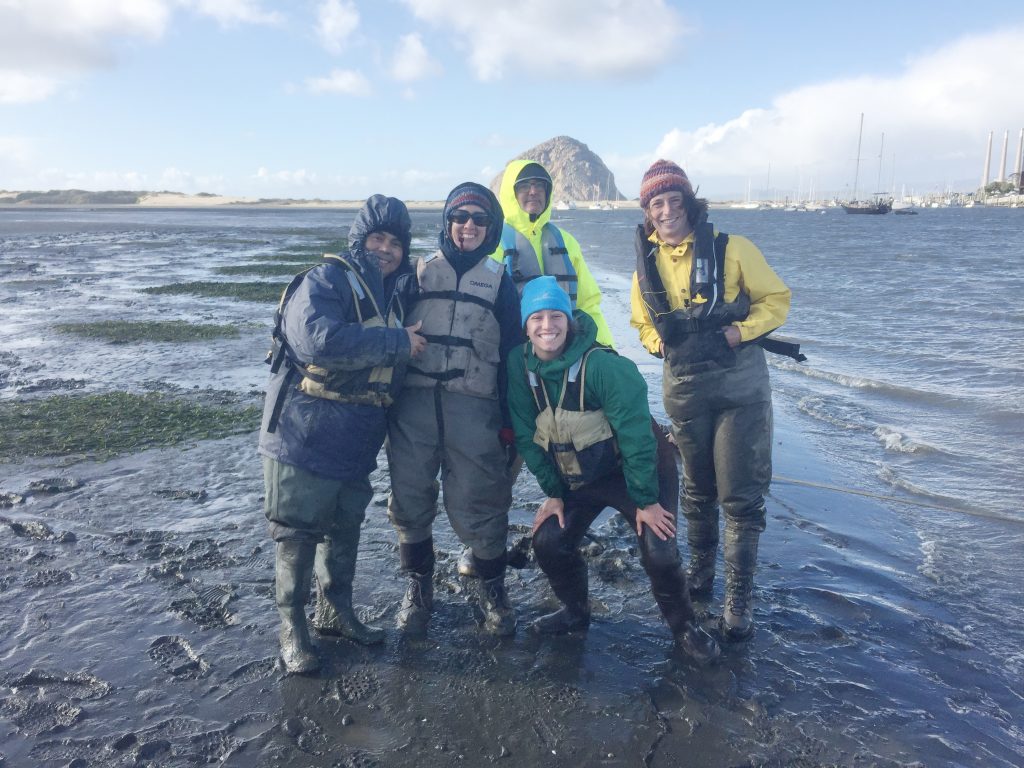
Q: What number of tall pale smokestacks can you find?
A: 3